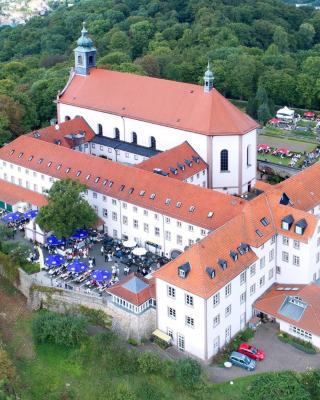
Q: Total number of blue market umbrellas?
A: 7